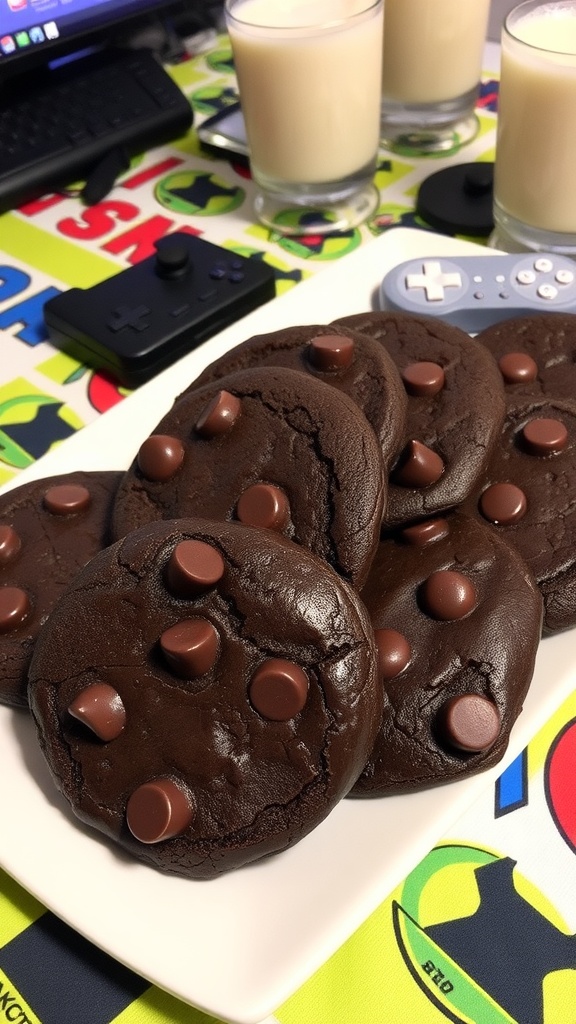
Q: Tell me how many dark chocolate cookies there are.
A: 8